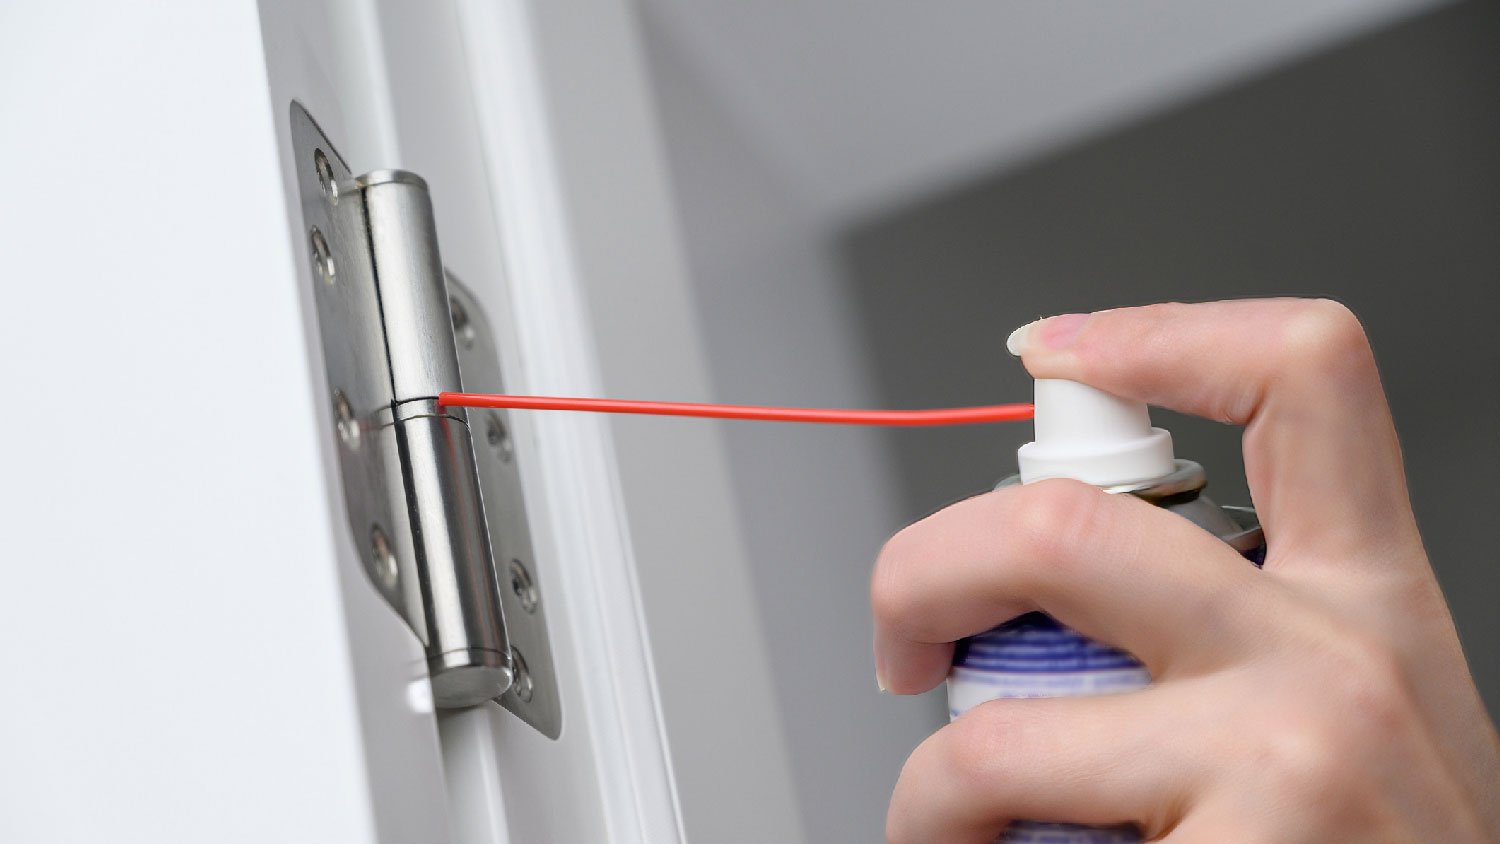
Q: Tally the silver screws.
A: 8